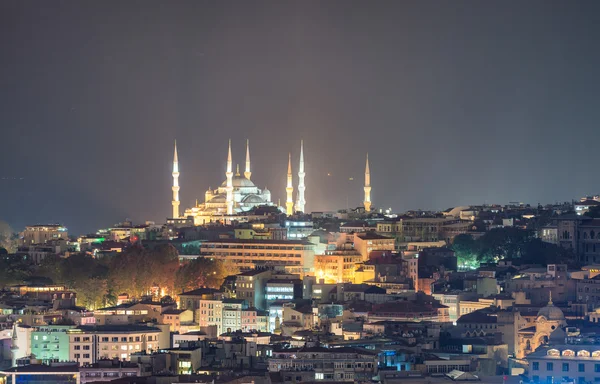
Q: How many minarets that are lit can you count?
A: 6